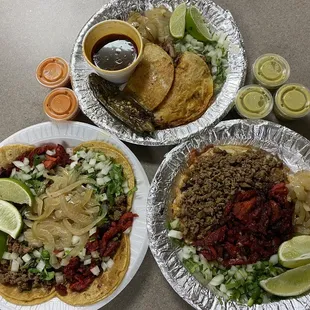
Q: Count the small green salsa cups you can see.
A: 3